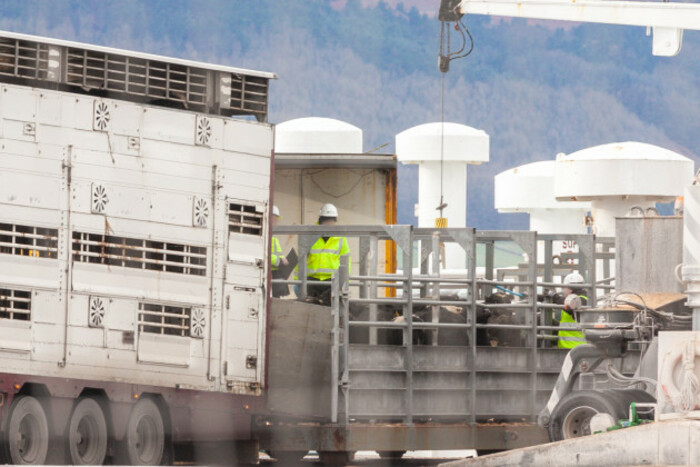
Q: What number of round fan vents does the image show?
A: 6